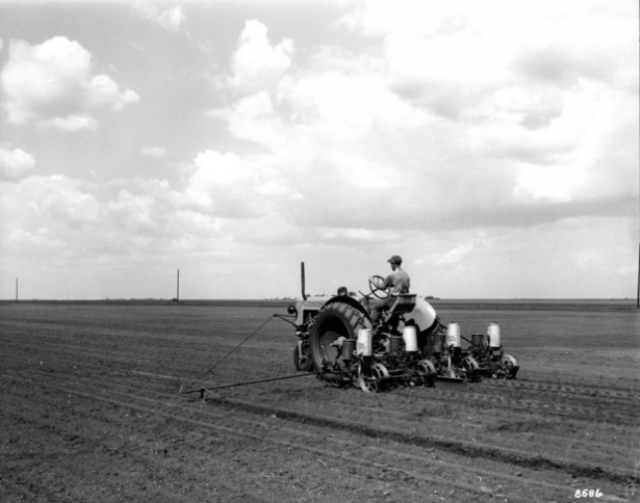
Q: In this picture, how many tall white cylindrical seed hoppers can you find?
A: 4